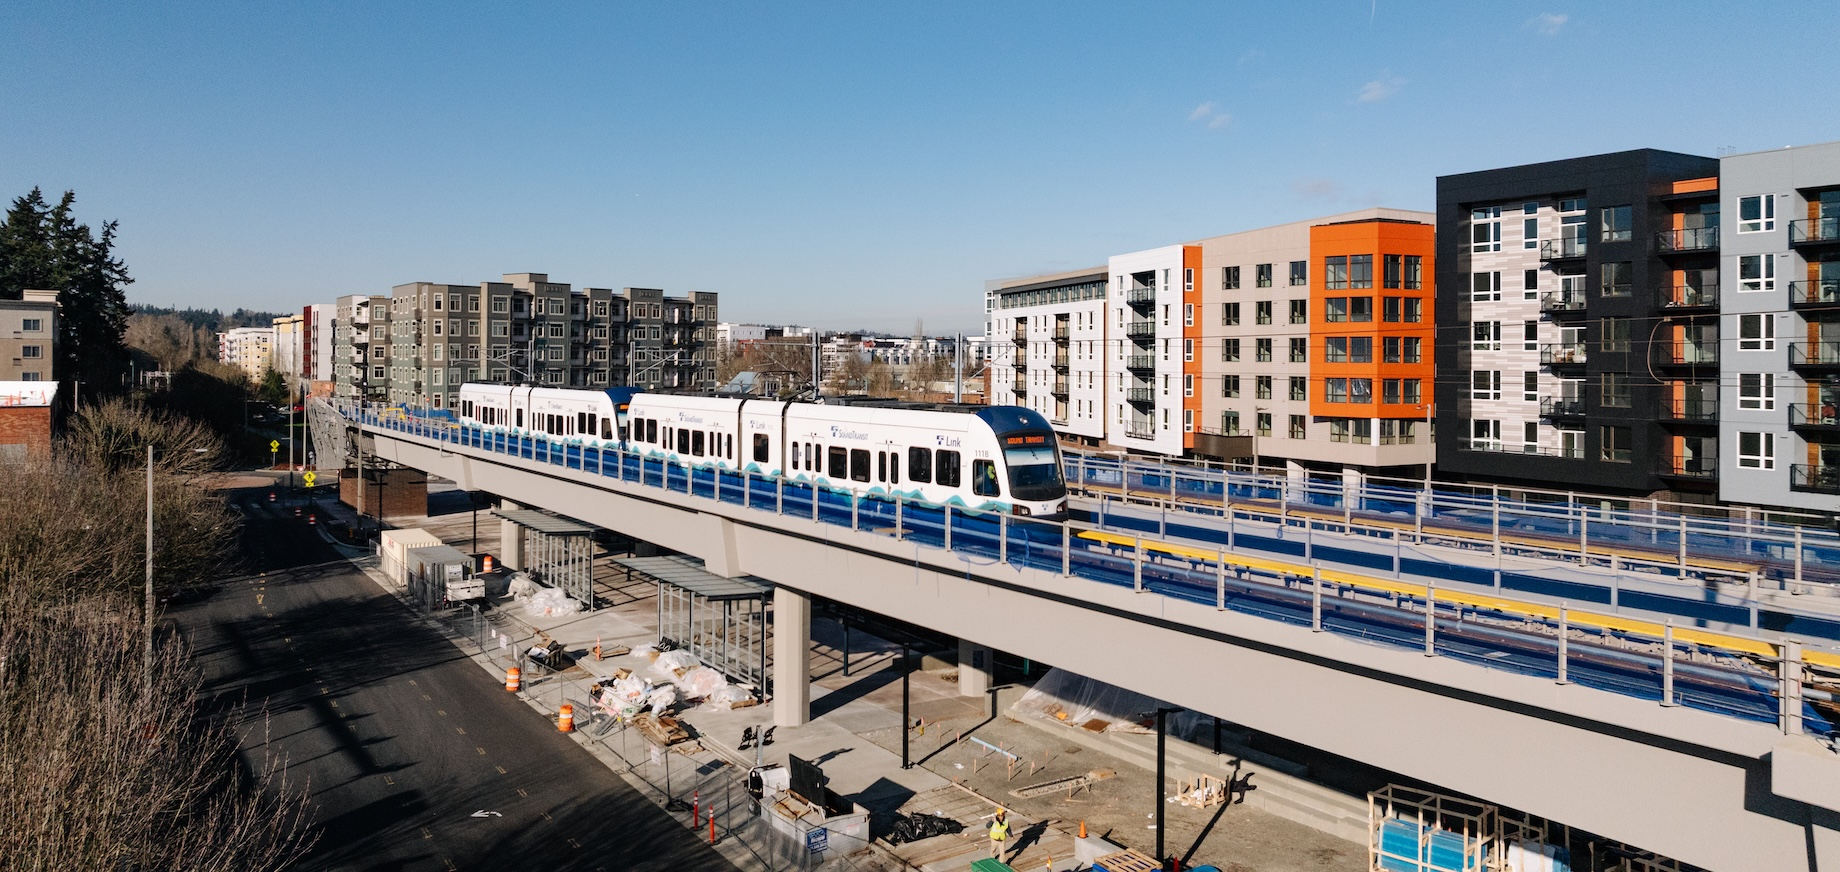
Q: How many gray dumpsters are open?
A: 1